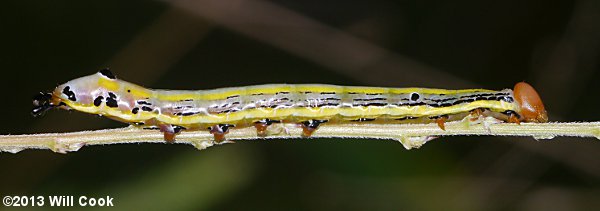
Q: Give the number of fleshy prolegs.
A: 4